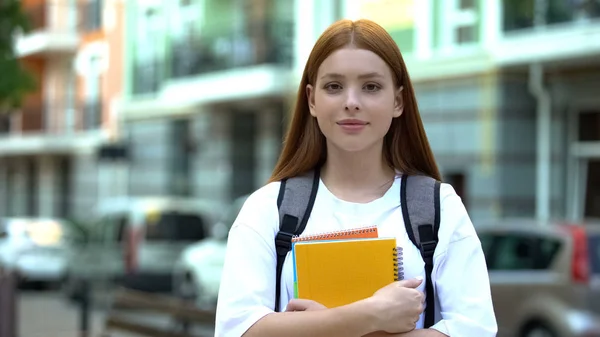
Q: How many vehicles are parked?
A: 4